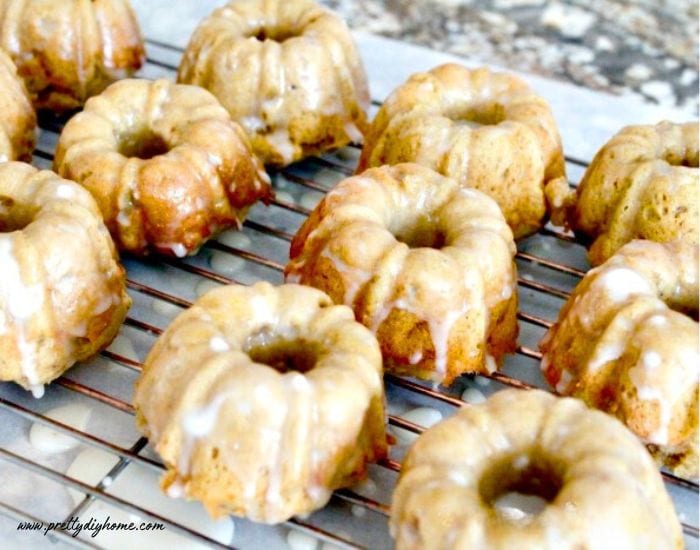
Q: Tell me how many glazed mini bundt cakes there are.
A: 11